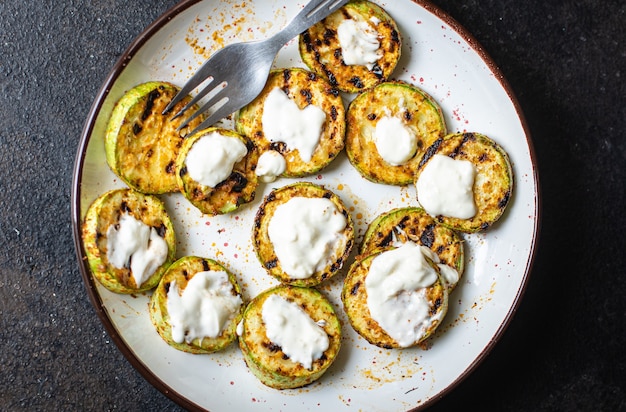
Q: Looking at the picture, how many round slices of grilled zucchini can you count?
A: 12